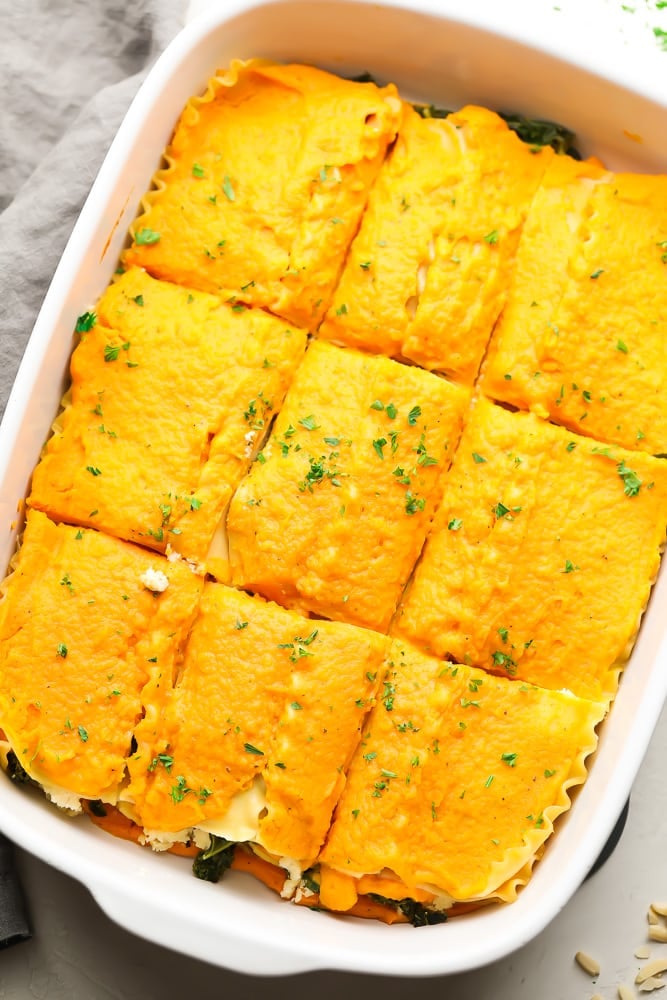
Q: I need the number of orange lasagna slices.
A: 9